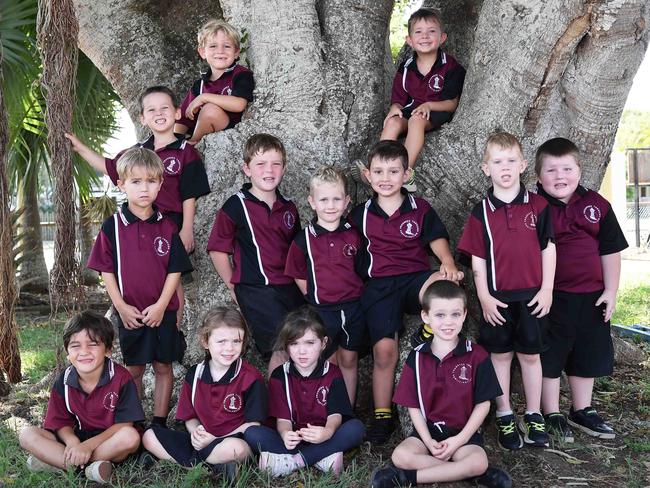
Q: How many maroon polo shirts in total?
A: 13